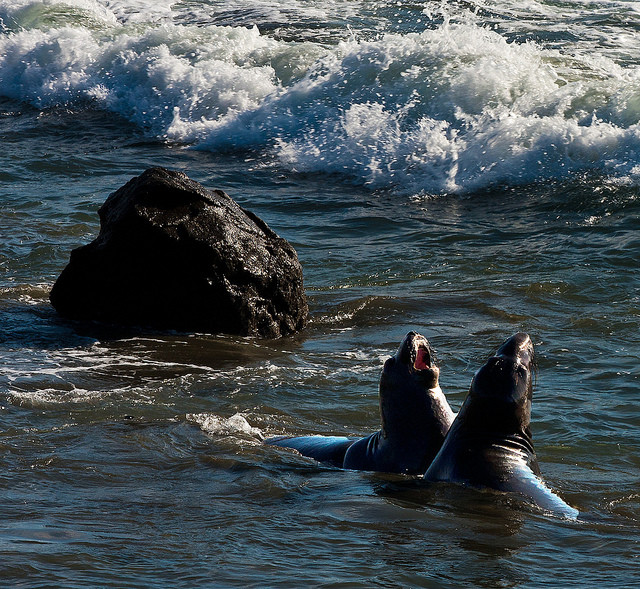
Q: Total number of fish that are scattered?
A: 0